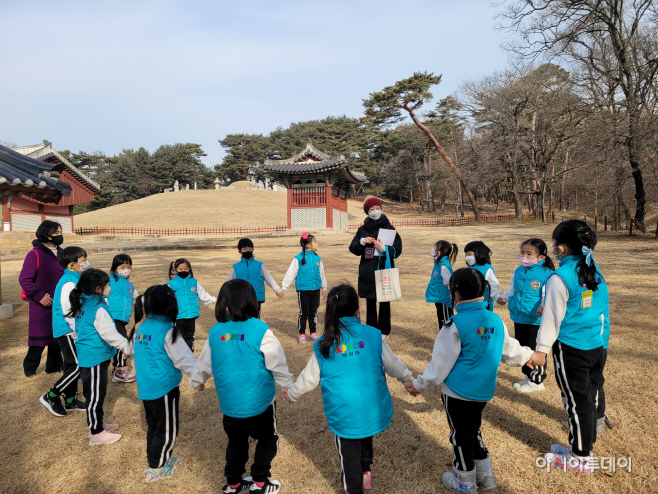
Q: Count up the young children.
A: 15